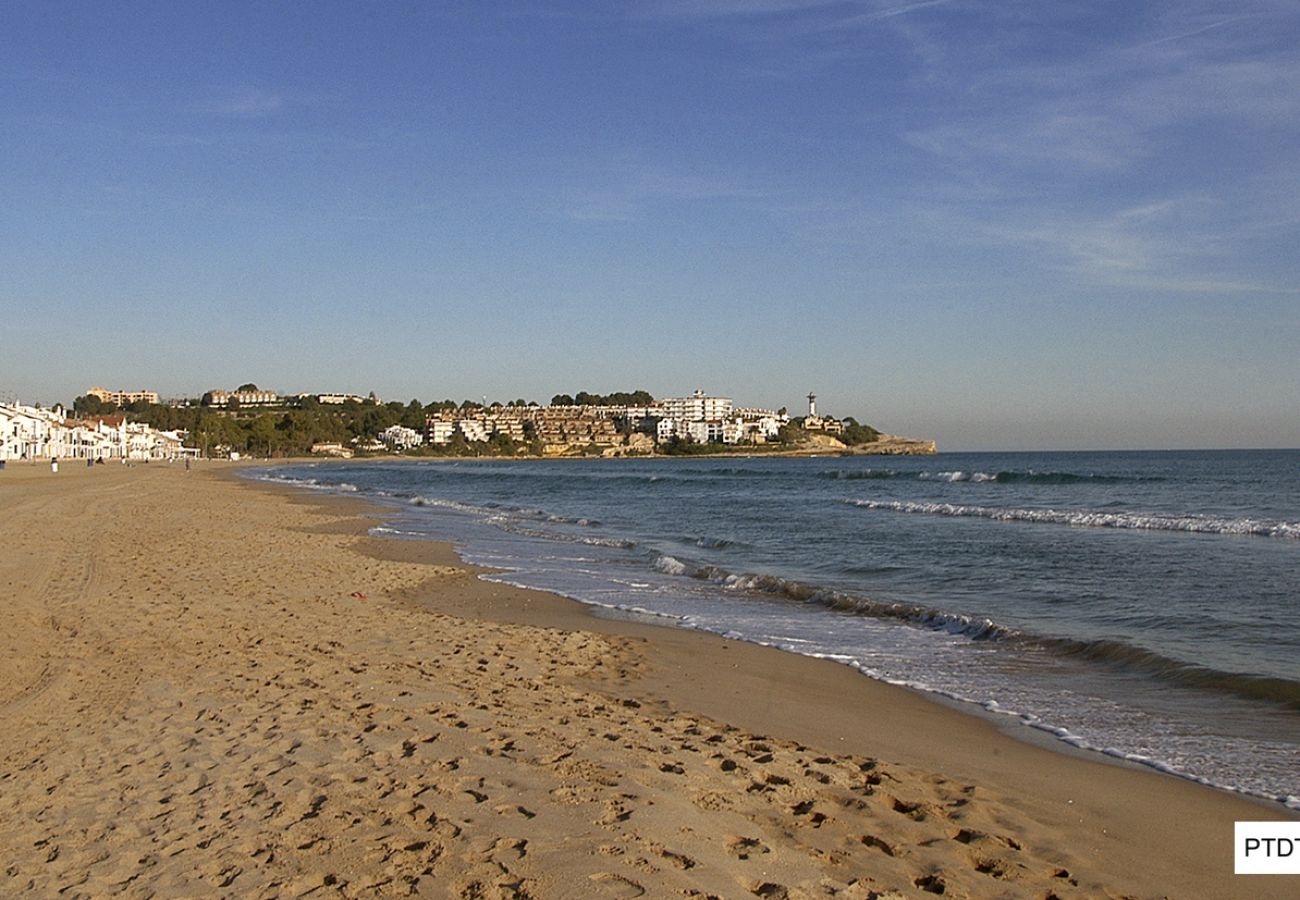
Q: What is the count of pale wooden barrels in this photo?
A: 0